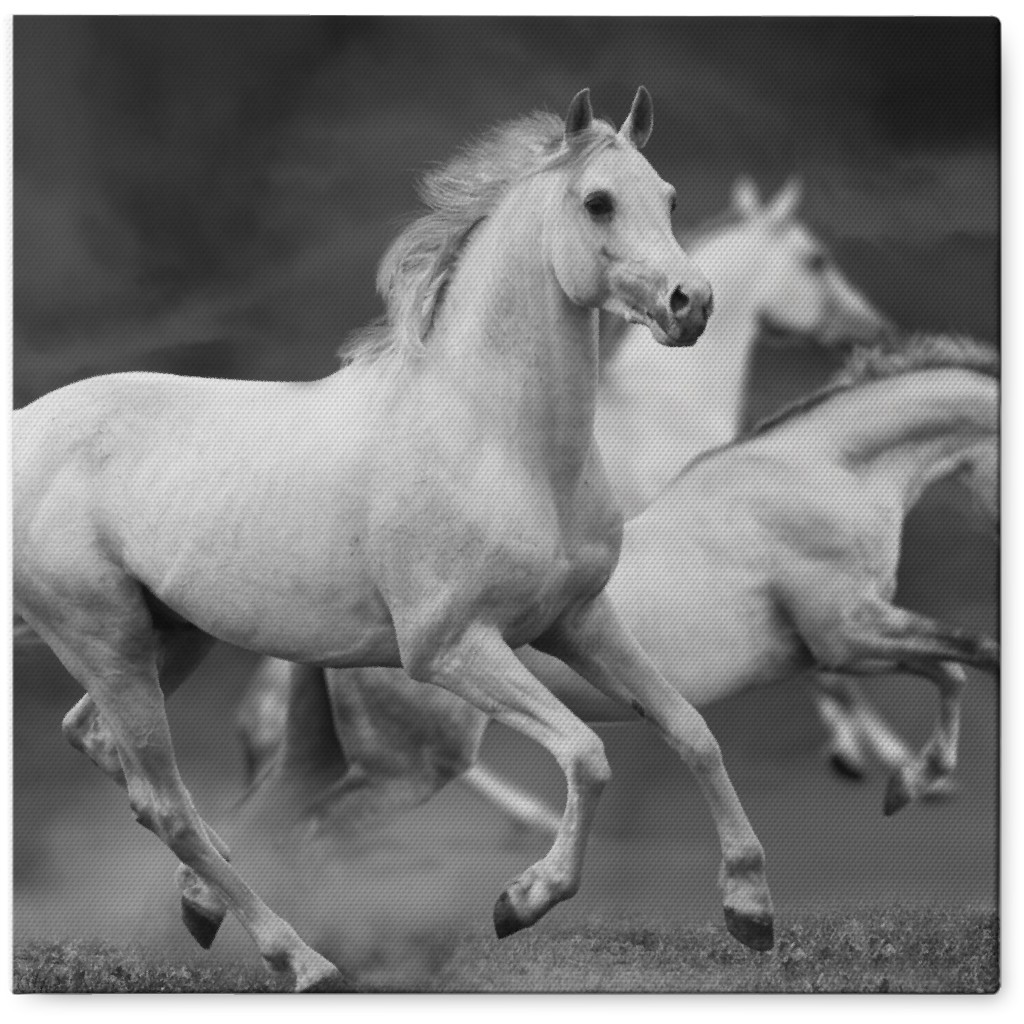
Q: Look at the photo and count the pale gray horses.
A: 3